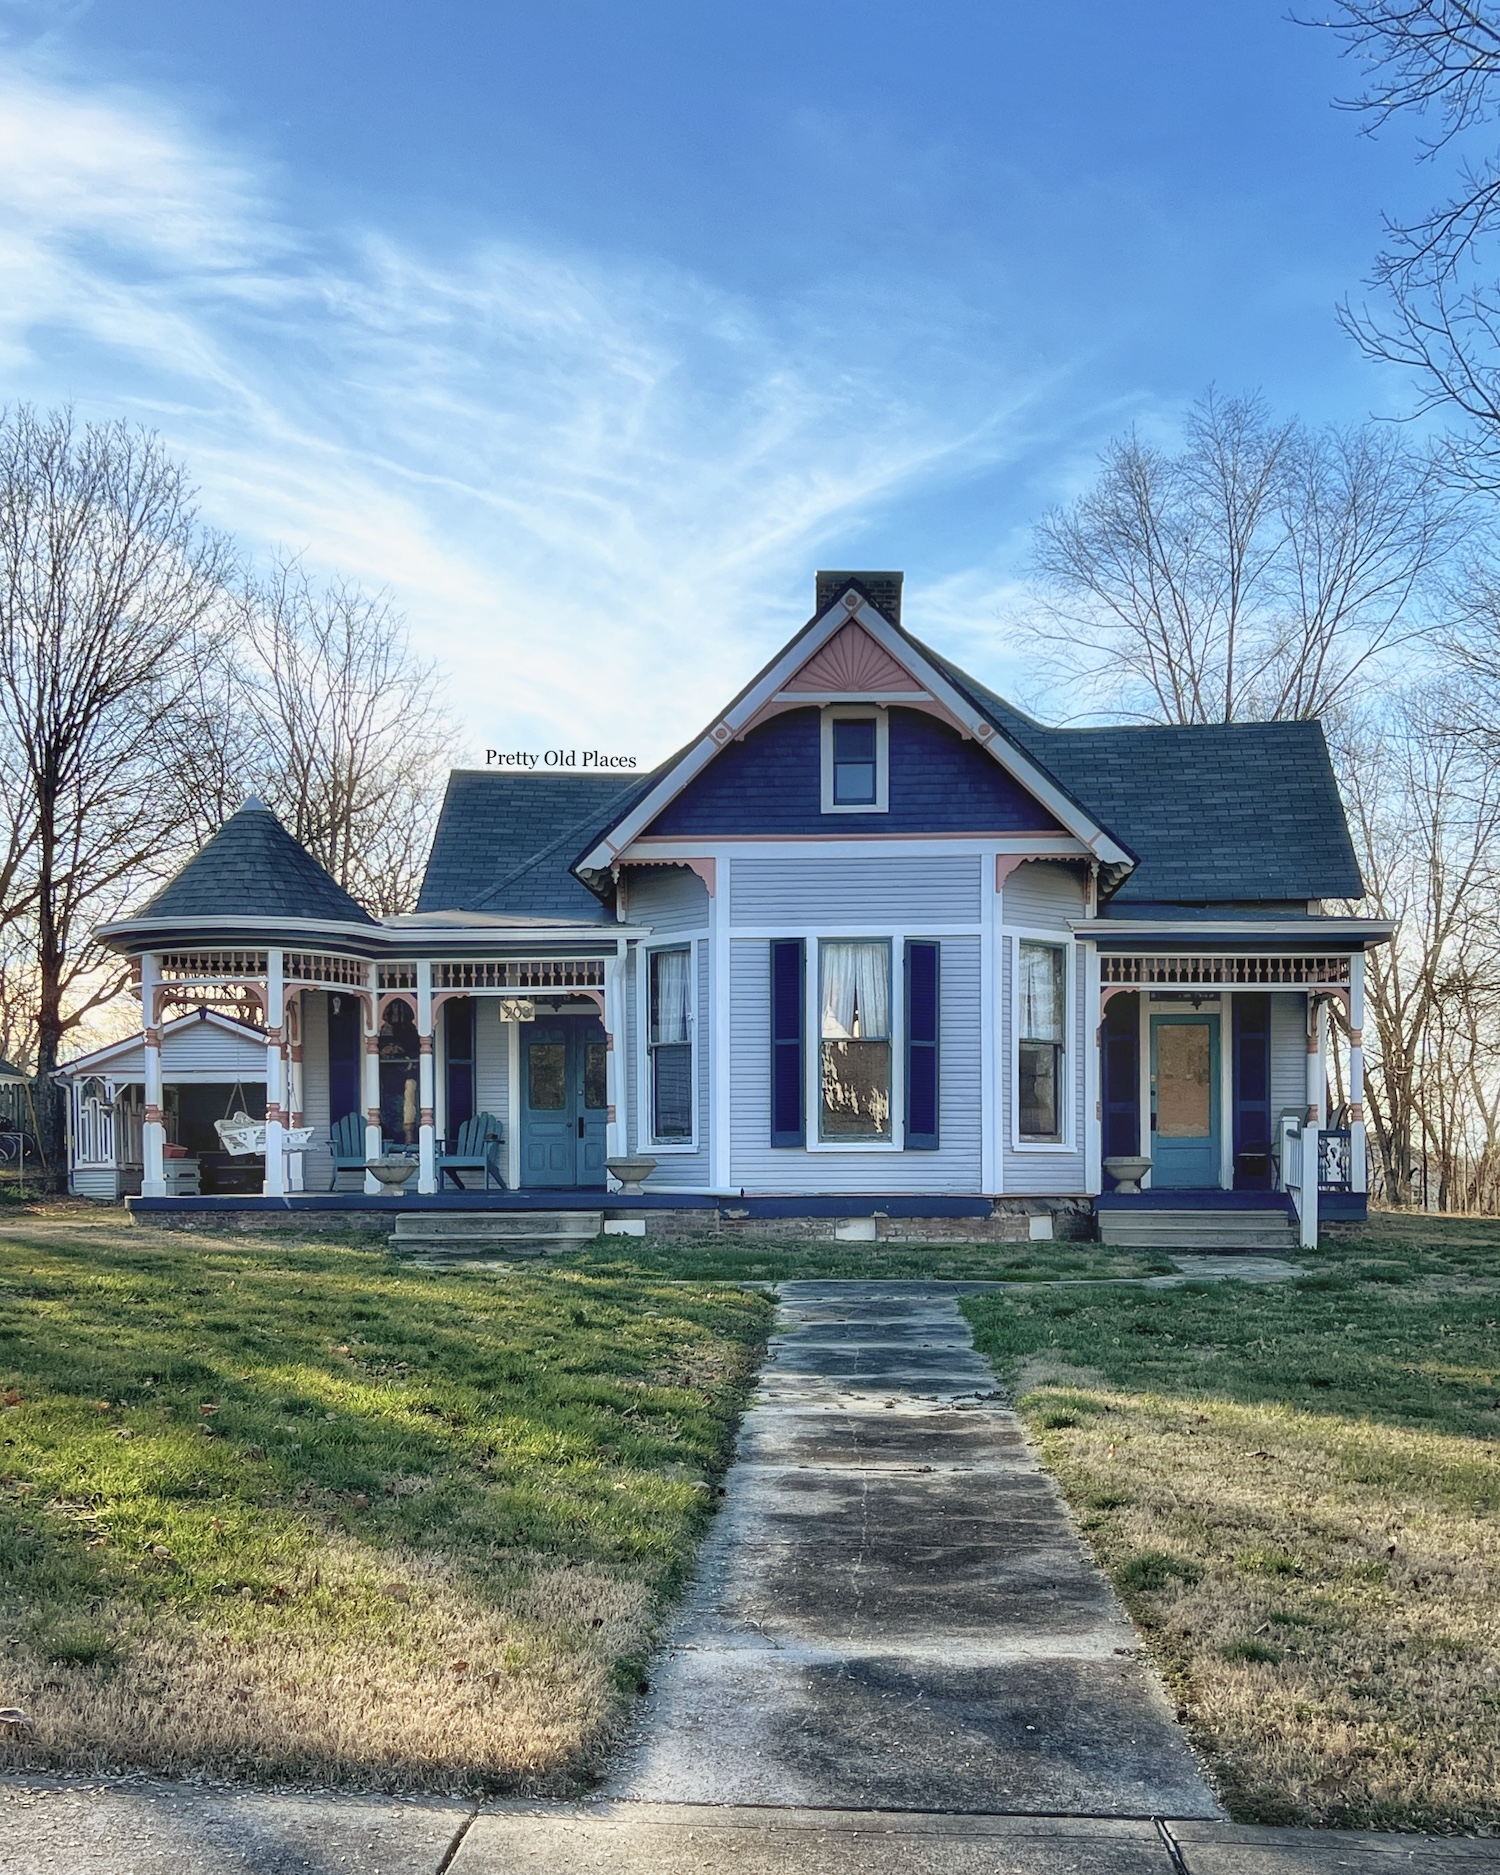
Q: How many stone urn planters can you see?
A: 3